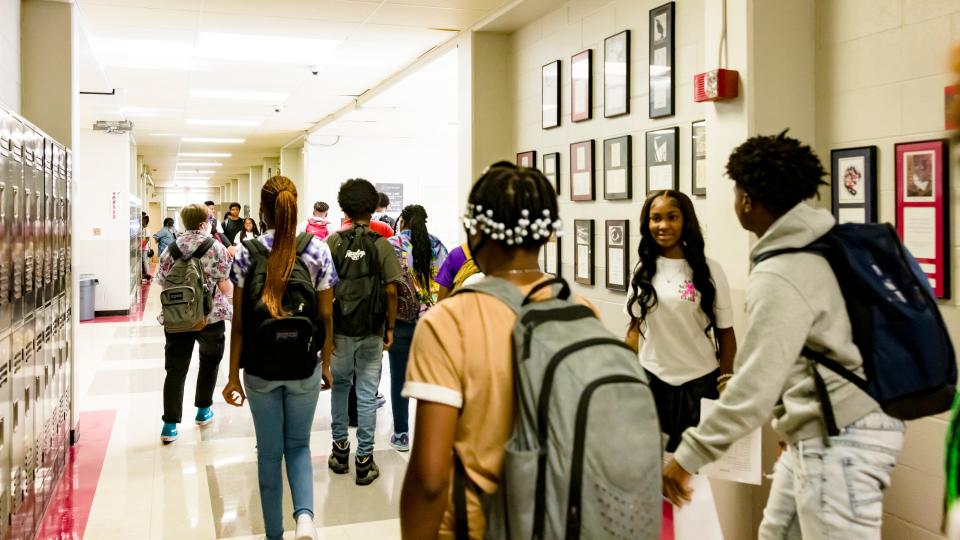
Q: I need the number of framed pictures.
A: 15